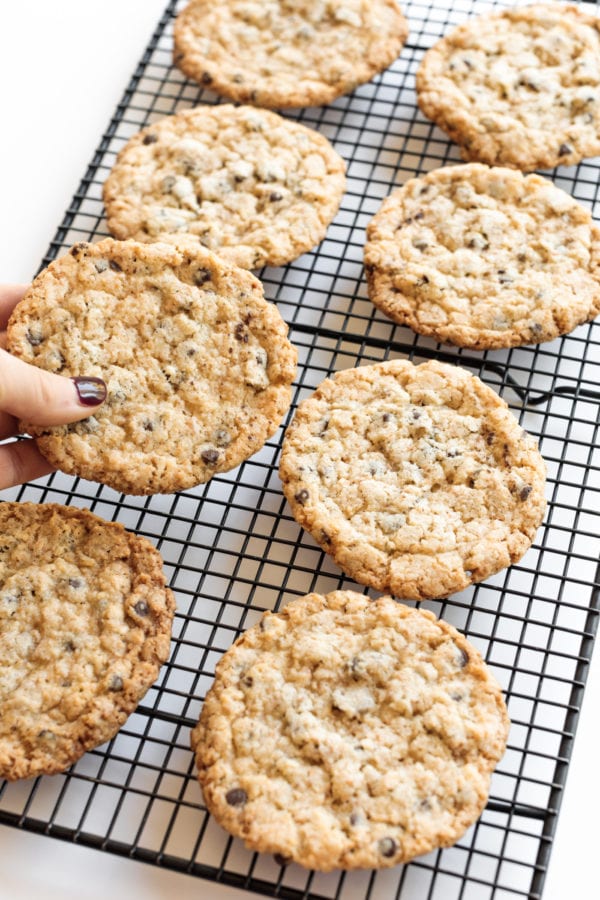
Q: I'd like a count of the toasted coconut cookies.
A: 8